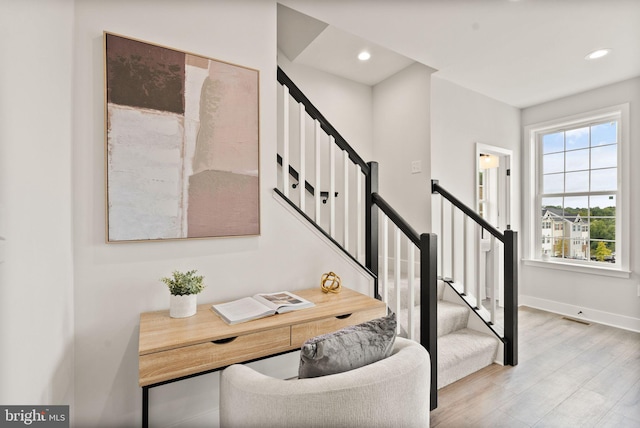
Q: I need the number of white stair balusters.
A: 14